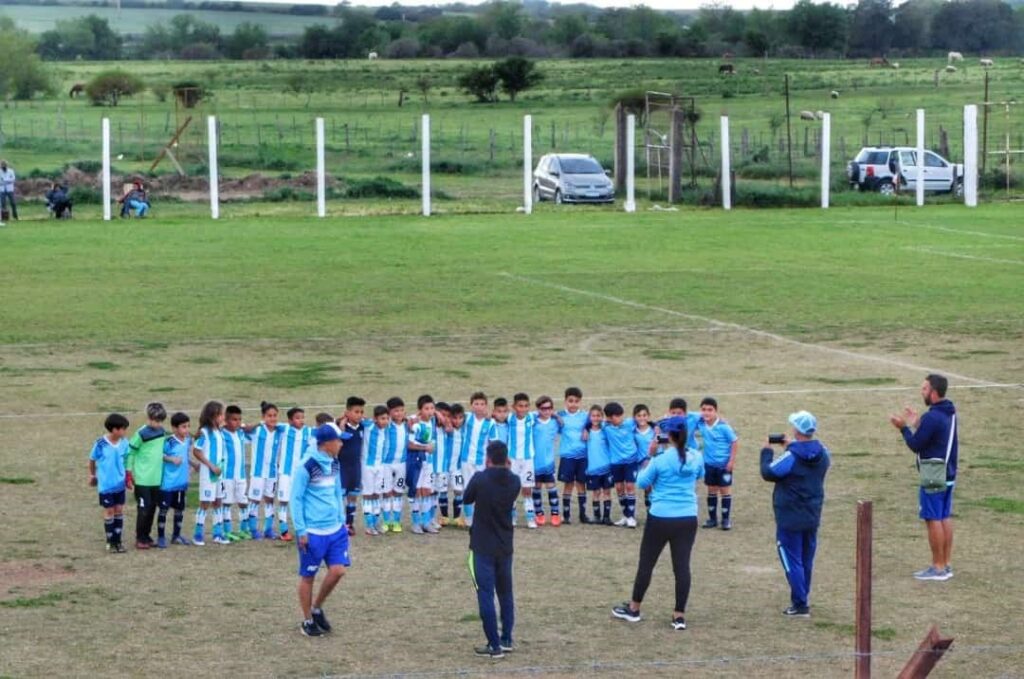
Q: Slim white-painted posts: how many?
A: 10